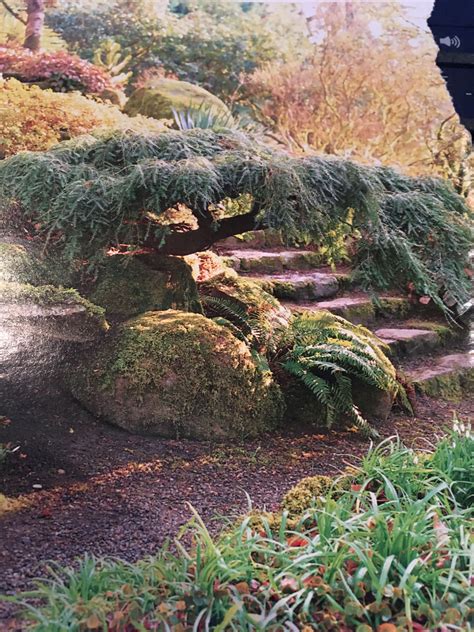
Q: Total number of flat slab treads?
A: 5